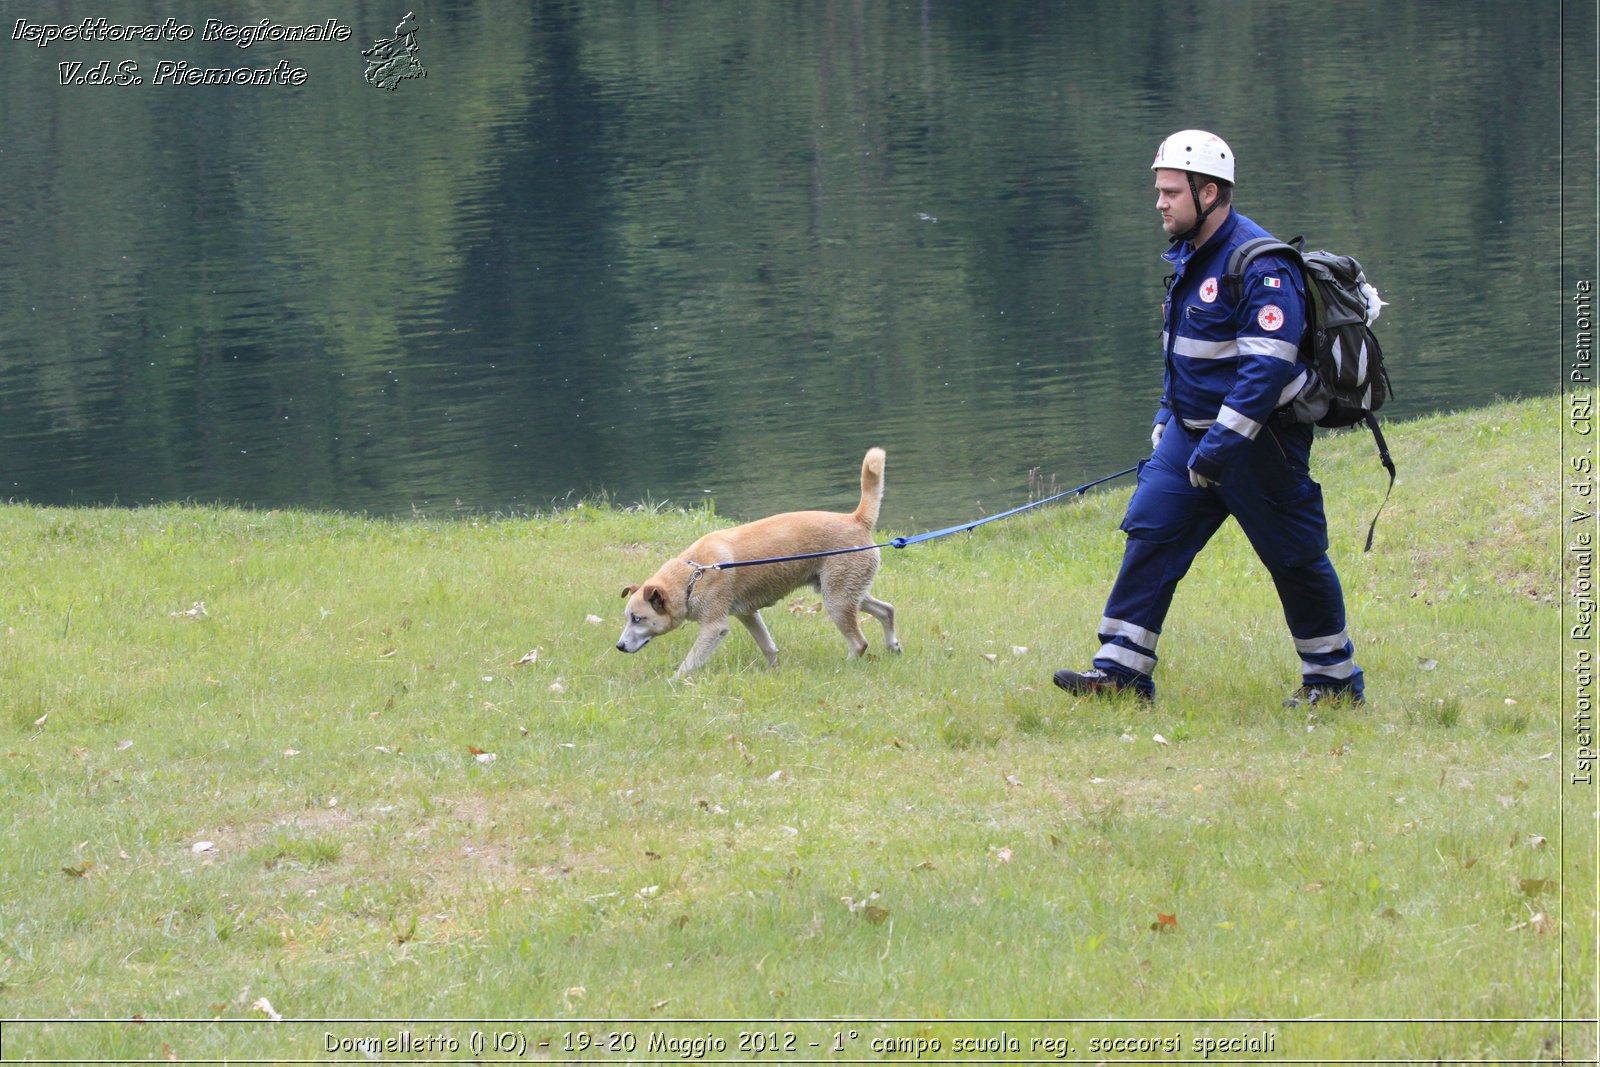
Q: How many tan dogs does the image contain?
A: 1